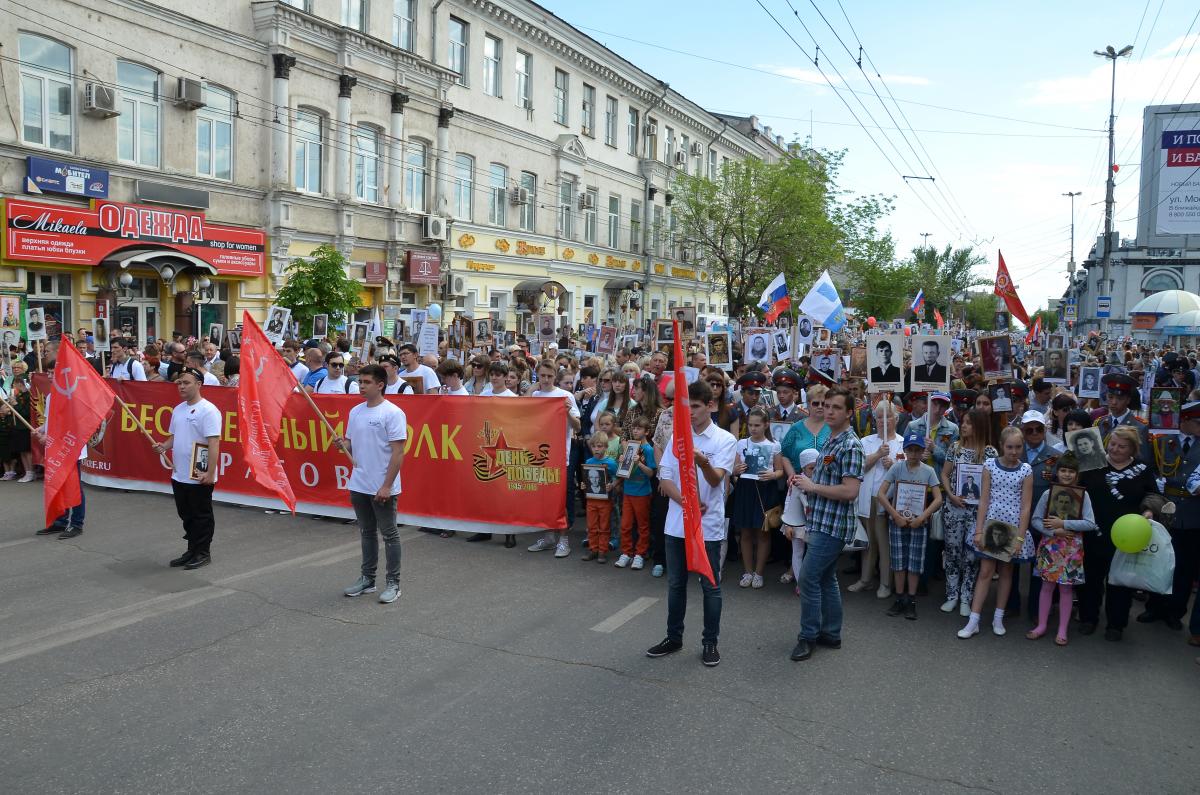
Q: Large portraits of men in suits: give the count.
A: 2